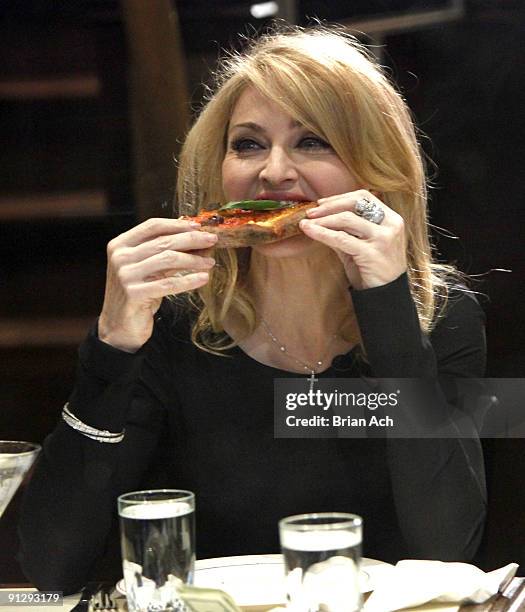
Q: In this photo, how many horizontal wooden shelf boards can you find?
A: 3